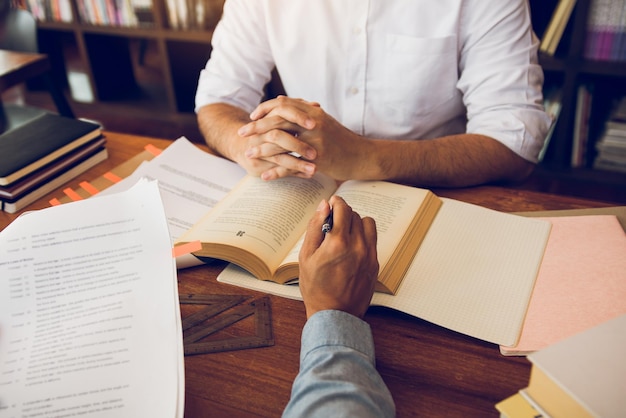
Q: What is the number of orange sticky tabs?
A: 6